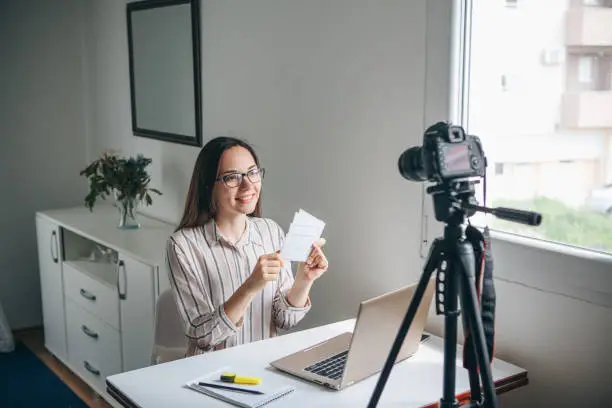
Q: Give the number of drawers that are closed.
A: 3